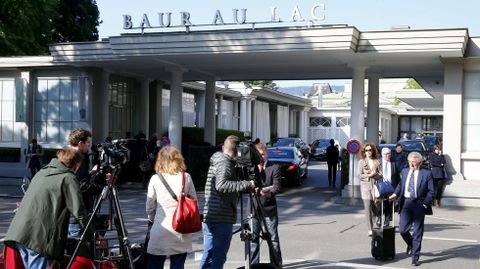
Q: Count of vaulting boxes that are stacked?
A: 0